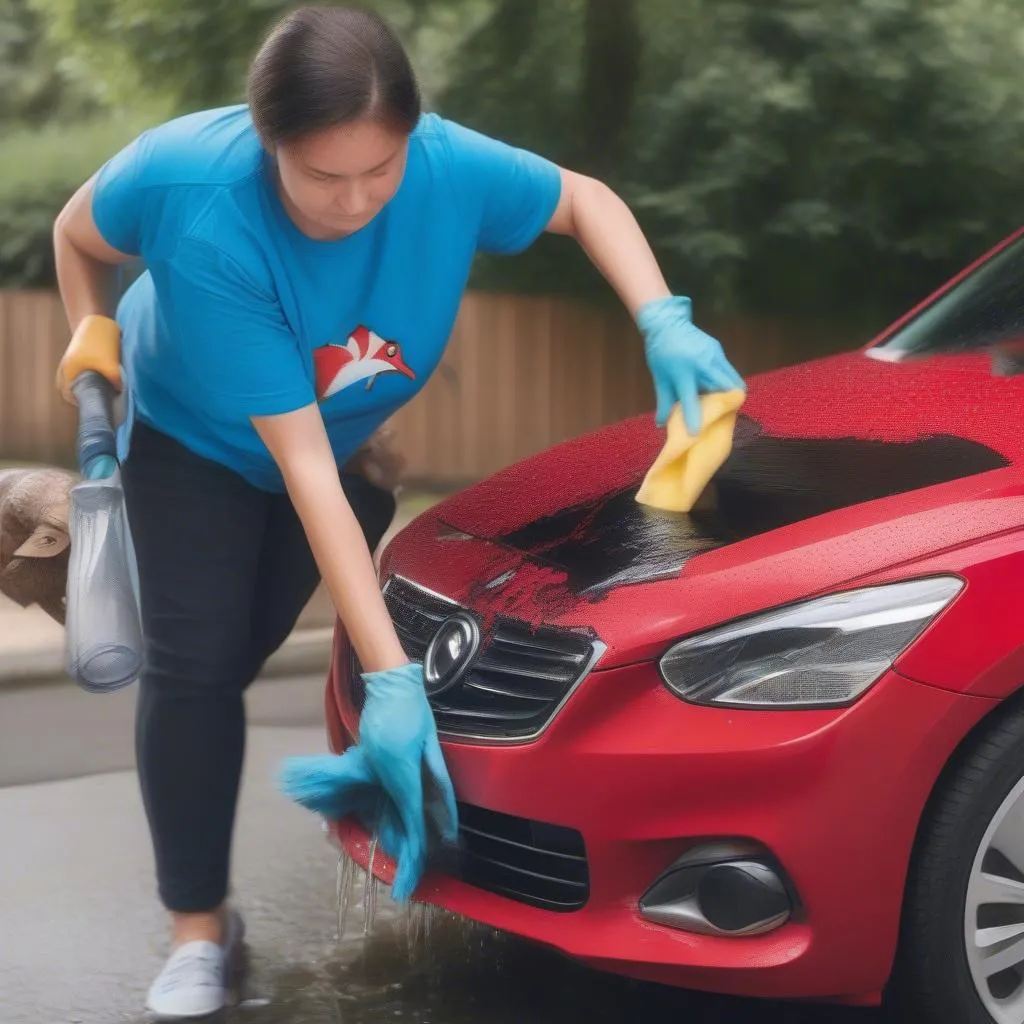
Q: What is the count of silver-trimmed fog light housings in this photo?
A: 1